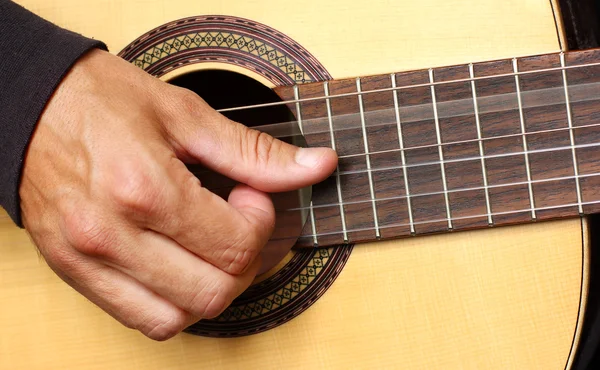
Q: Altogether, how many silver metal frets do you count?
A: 8